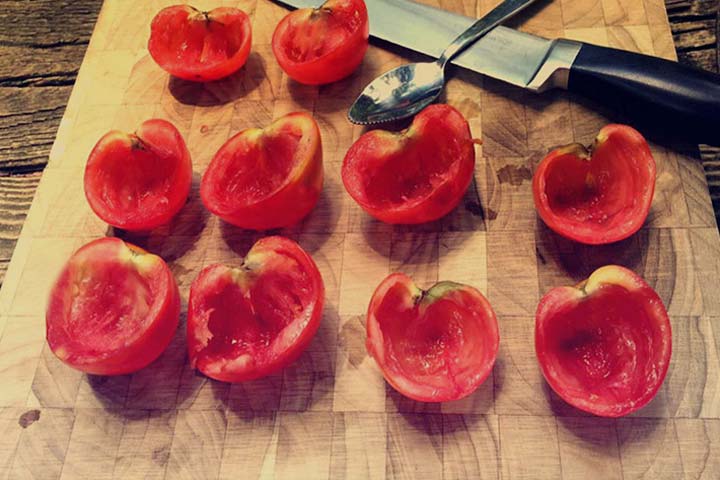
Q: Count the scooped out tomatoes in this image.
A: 10